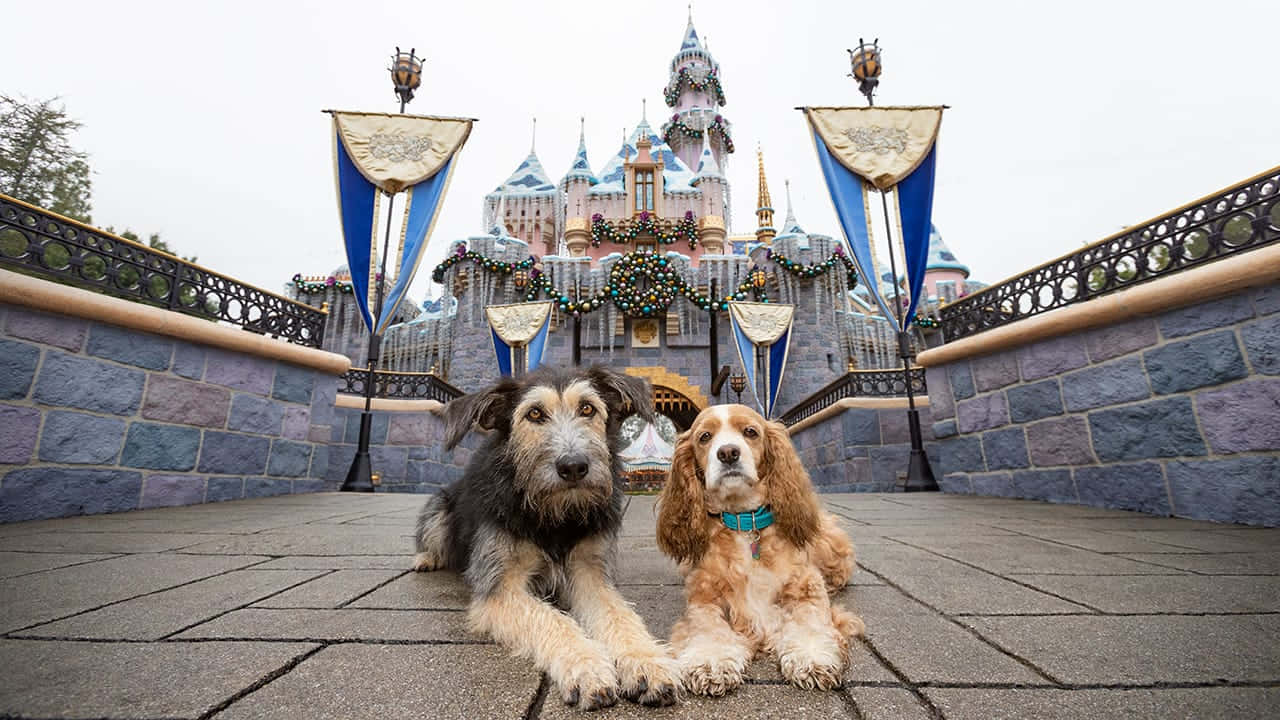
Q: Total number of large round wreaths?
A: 1